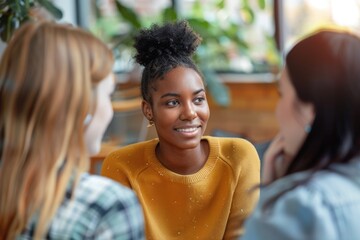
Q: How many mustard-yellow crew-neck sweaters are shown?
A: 1